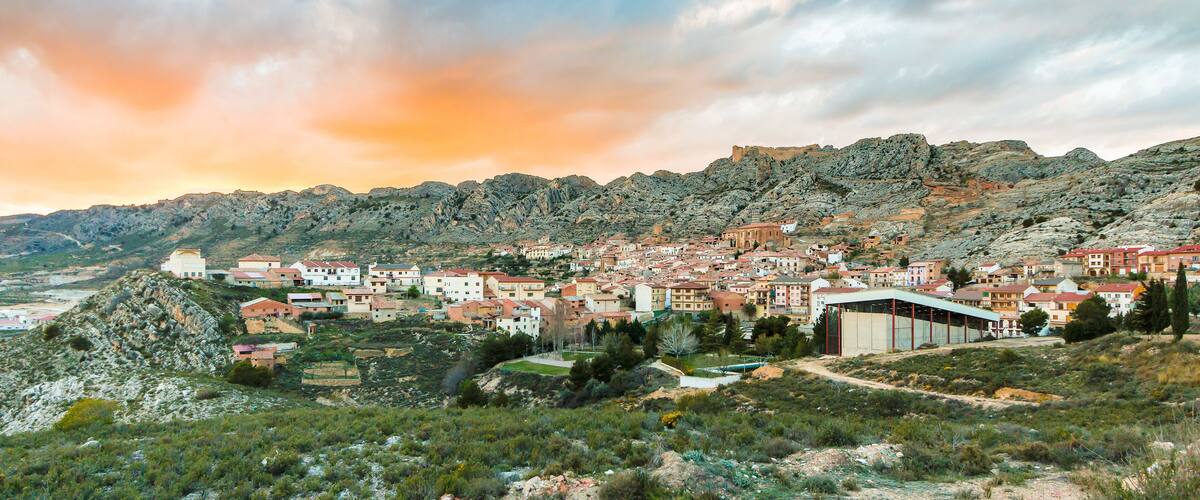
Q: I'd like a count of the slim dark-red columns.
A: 9